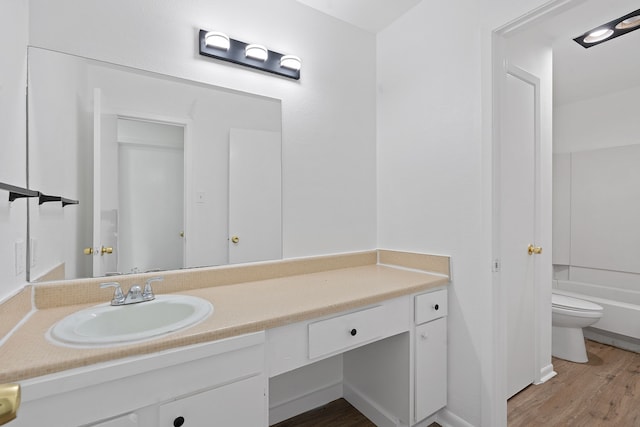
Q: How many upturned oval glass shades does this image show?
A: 3